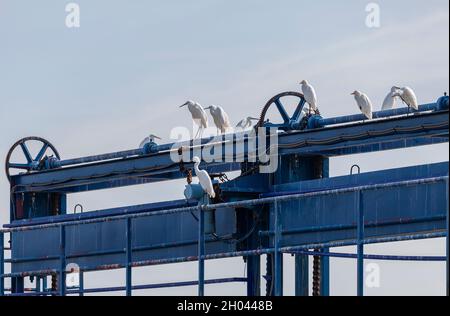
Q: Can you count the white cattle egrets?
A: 9